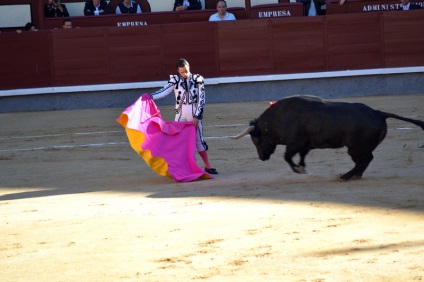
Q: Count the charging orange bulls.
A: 0